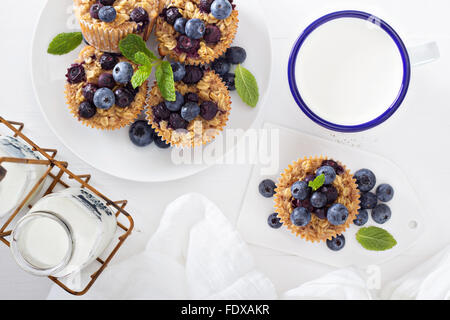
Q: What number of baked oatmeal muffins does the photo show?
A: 5